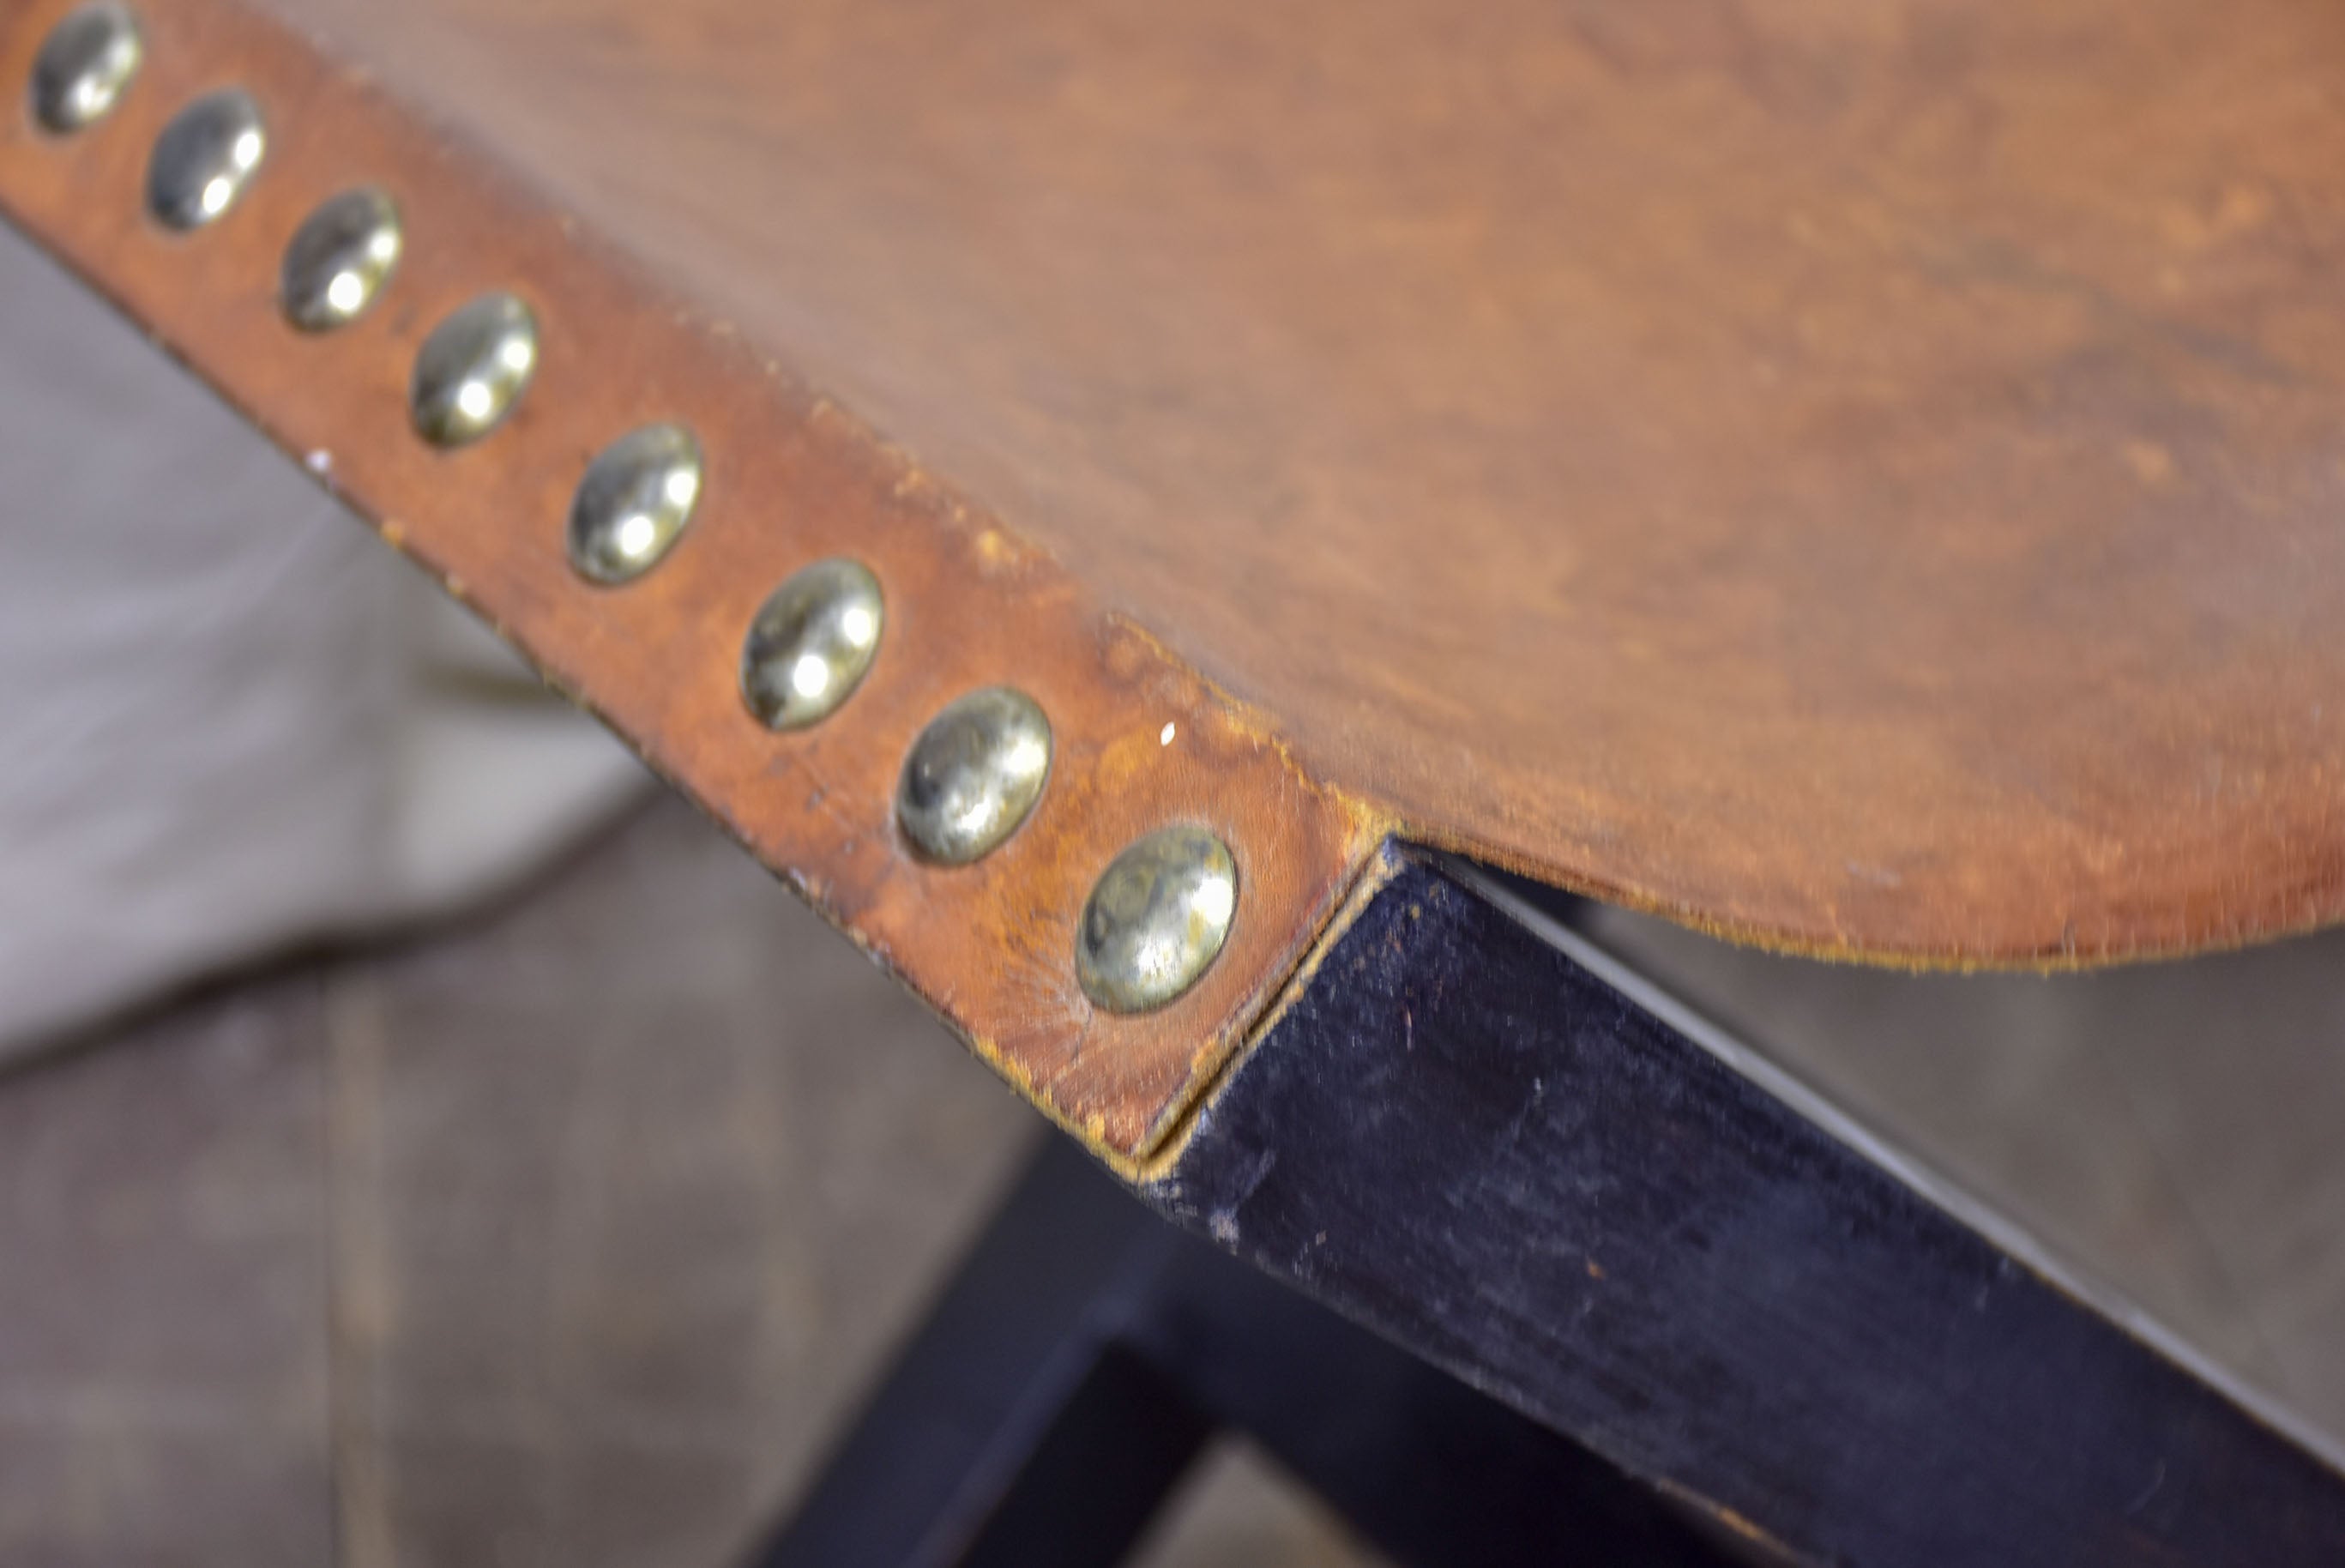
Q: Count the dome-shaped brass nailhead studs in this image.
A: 8